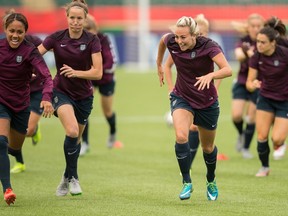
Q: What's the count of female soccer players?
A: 8